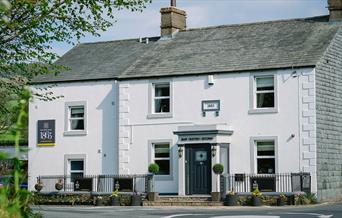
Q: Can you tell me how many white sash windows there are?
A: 6